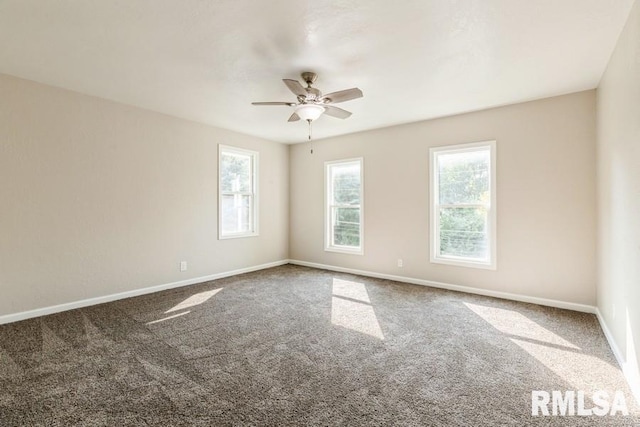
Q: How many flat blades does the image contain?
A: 5